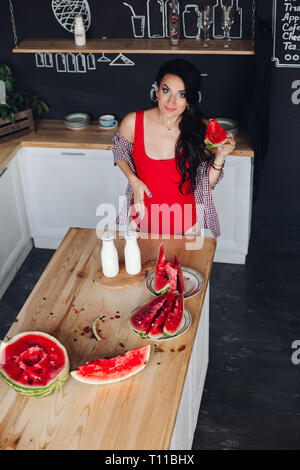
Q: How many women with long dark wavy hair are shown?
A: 1